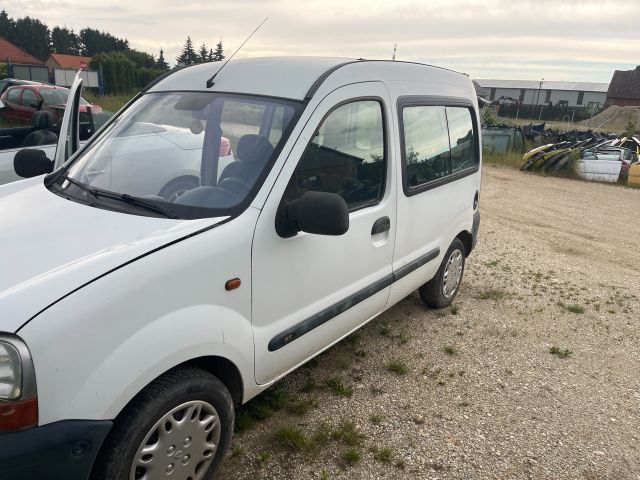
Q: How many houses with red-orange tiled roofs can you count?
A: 2